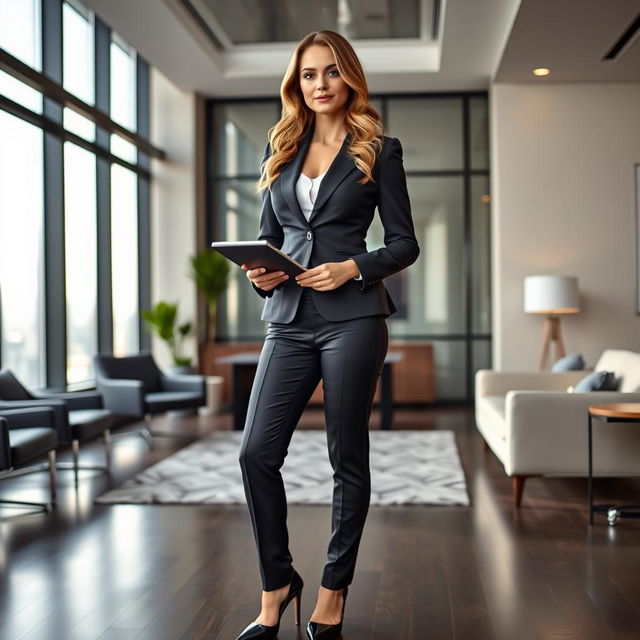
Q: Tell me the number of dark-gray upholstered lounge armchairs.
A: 3